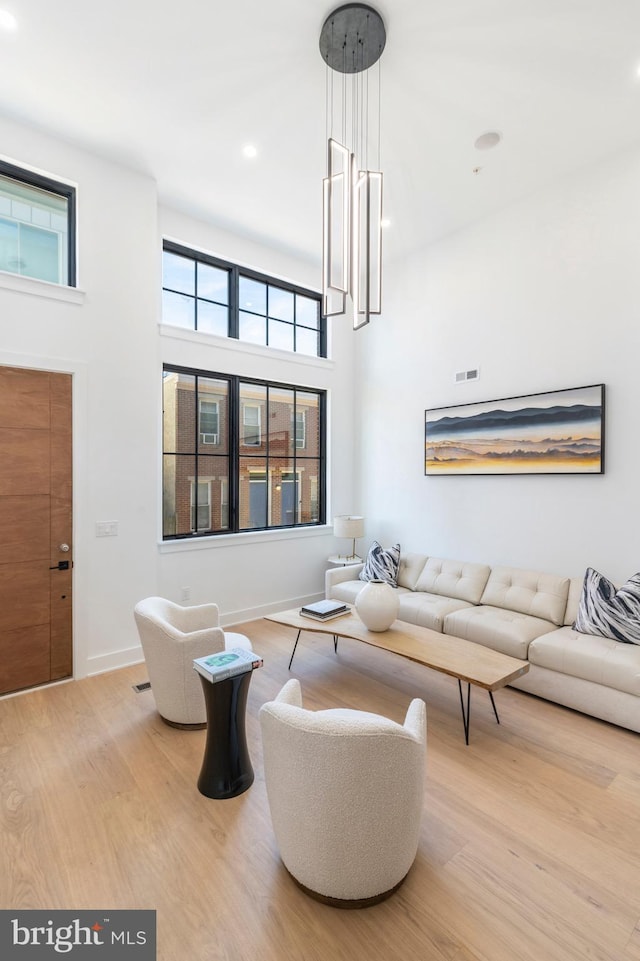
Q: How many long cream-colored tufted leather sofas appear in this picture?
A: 1